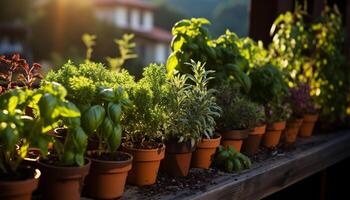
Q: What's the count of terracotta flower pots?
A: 11